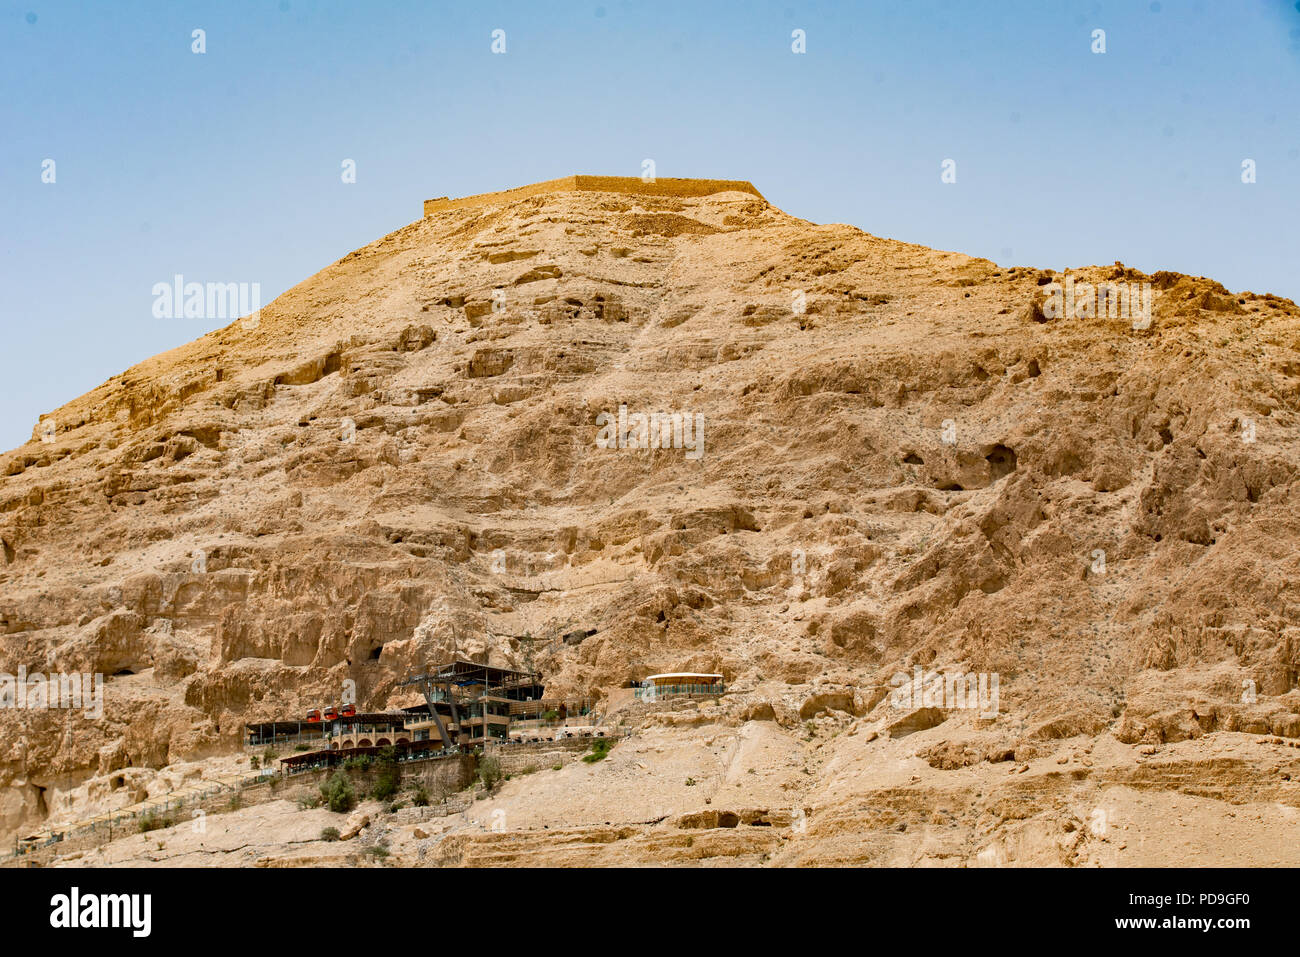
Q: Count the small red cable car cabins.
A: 3